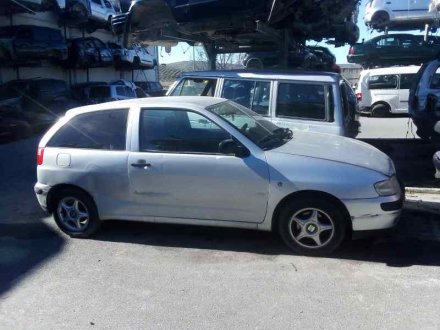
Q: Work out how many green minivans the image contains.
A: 0